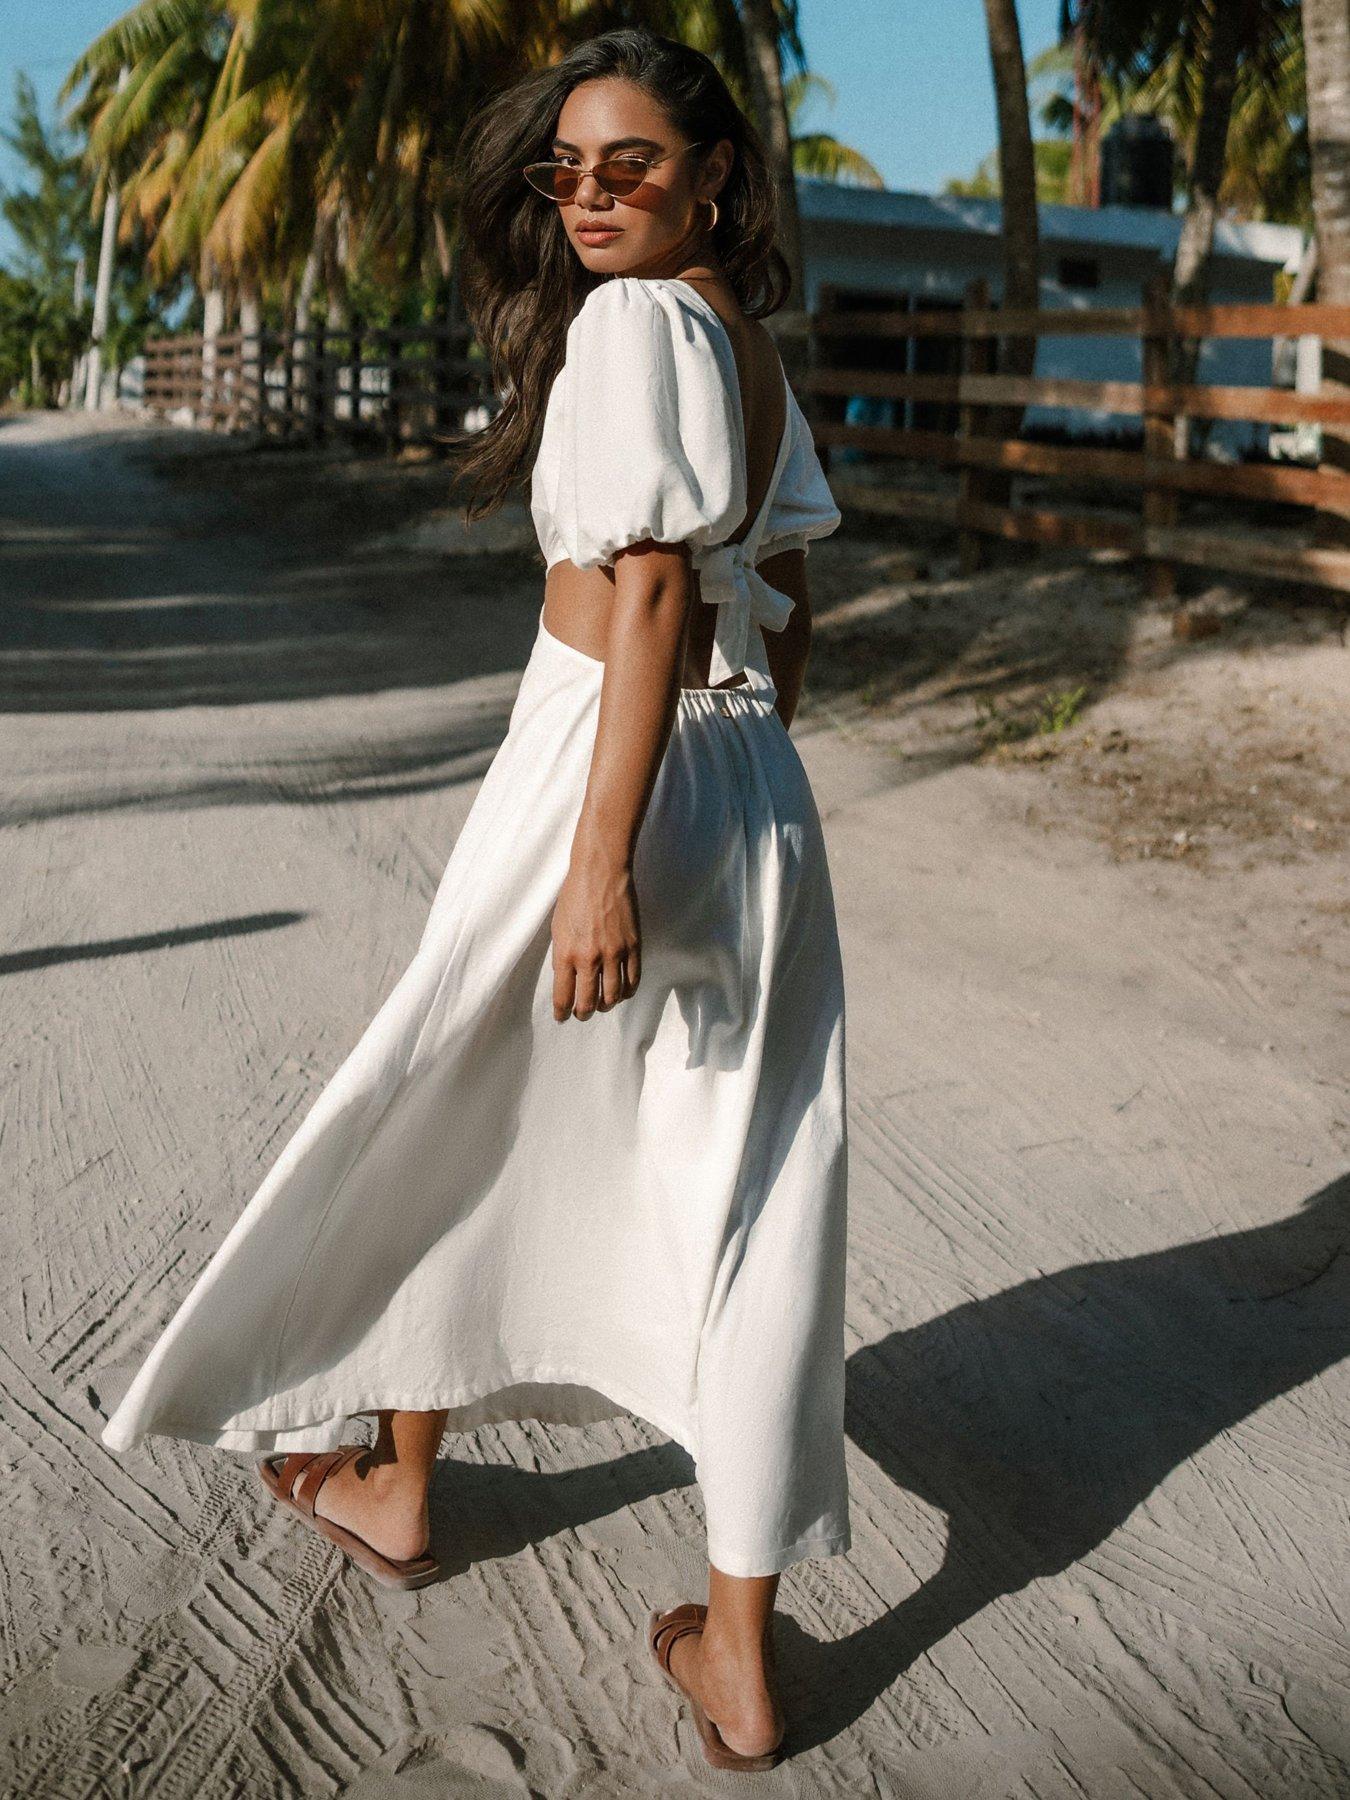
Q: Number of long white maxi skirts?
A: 1